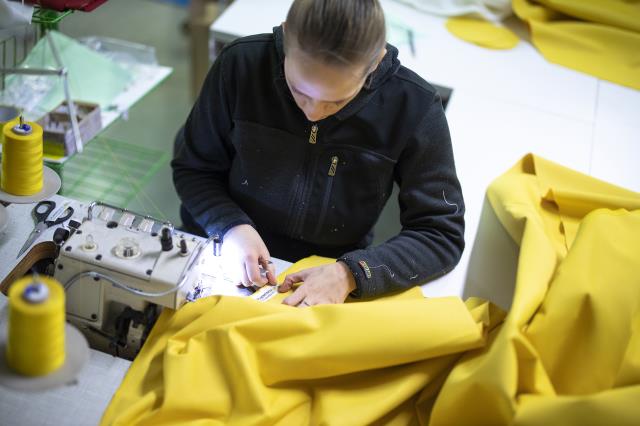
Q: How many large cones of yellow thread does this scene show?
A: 2